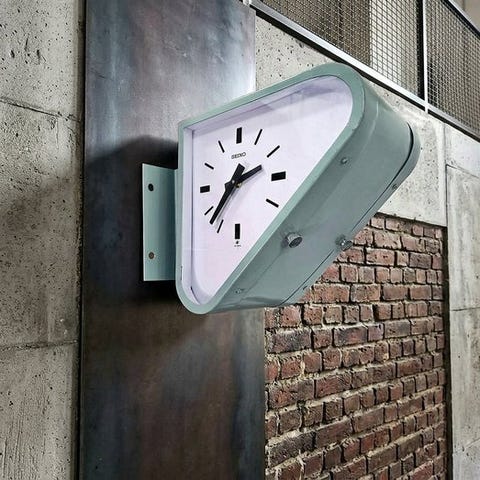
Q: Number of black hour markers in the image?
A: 11